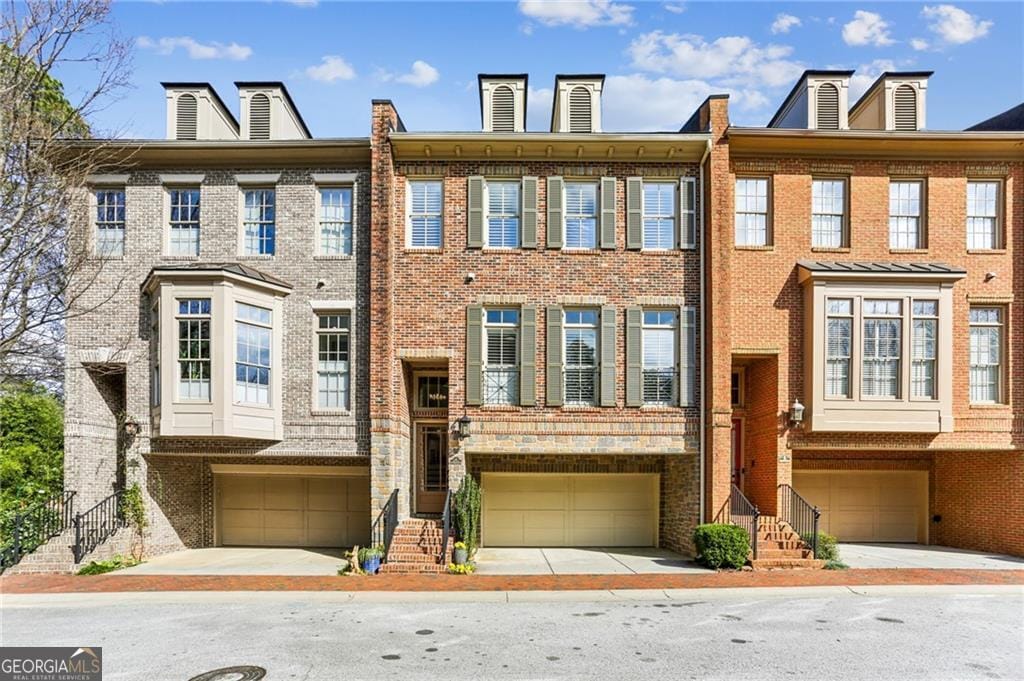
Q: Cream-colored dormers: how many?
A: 6